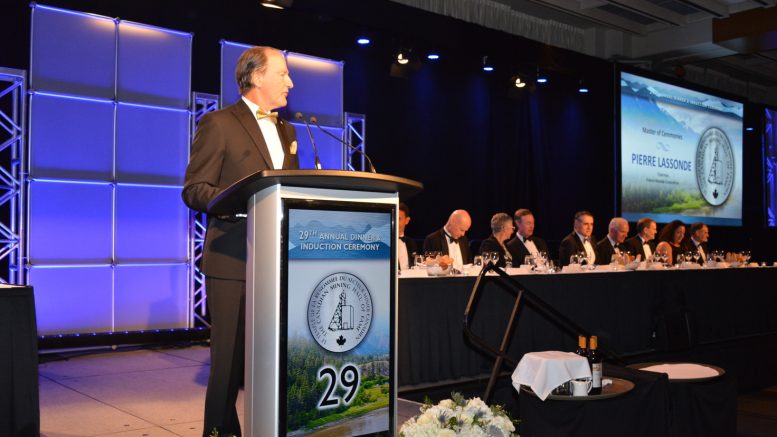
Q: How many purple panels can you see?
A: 11